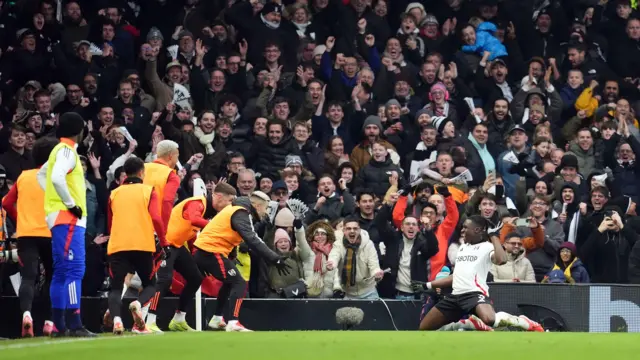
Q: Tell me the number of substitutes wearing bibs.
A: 6